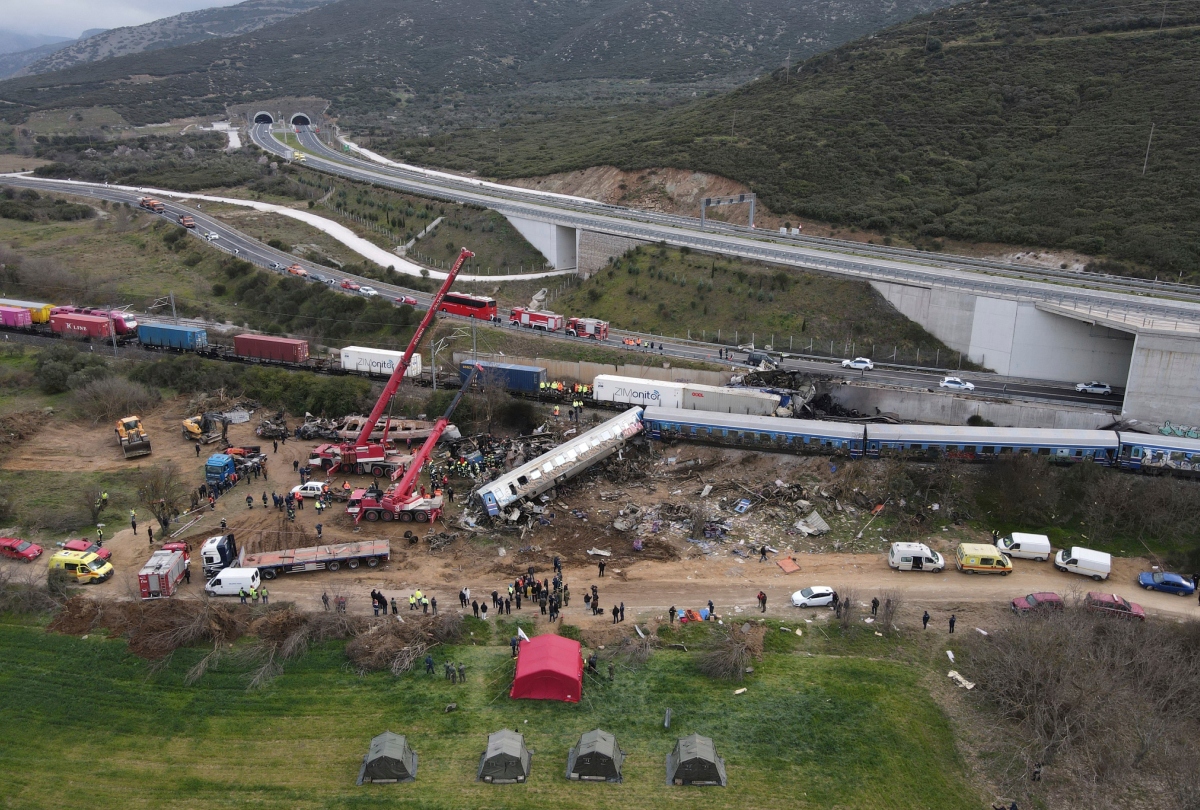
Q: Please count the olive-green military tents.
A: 4